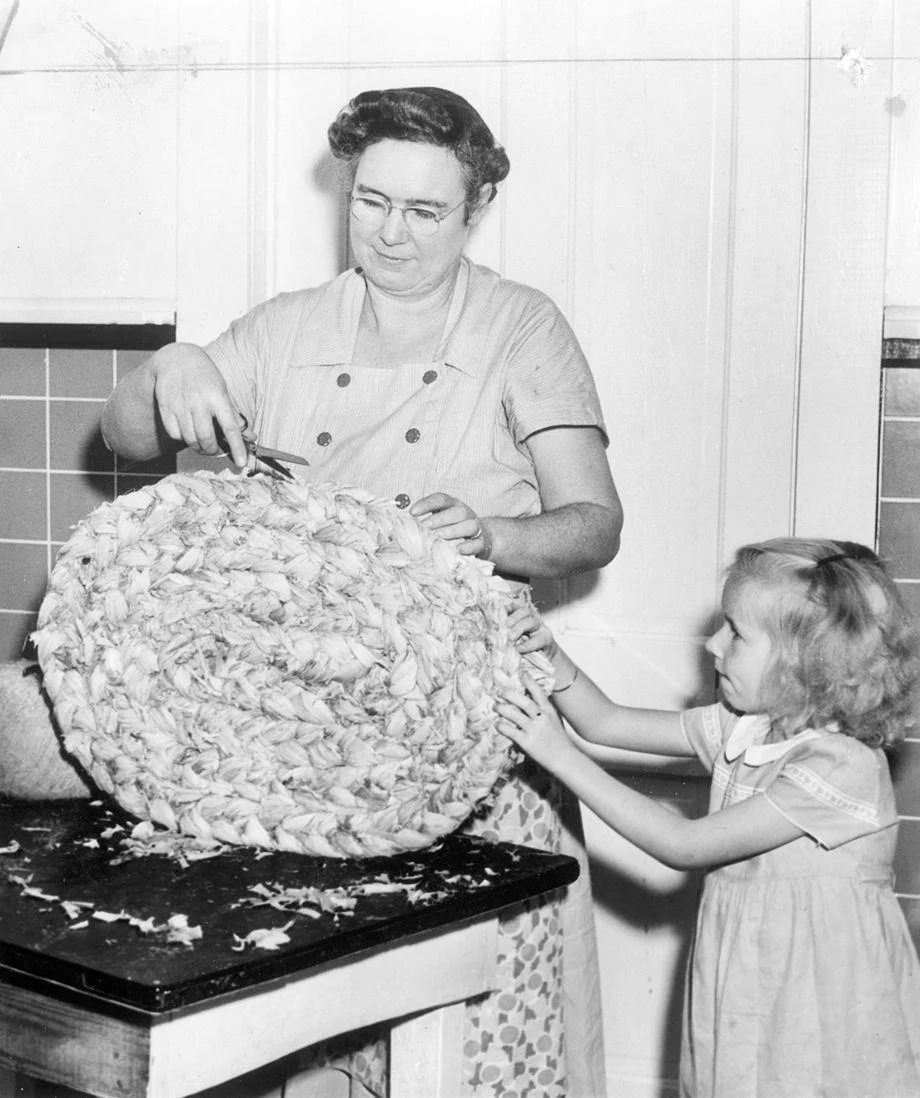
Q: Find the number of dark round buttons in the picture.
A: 5